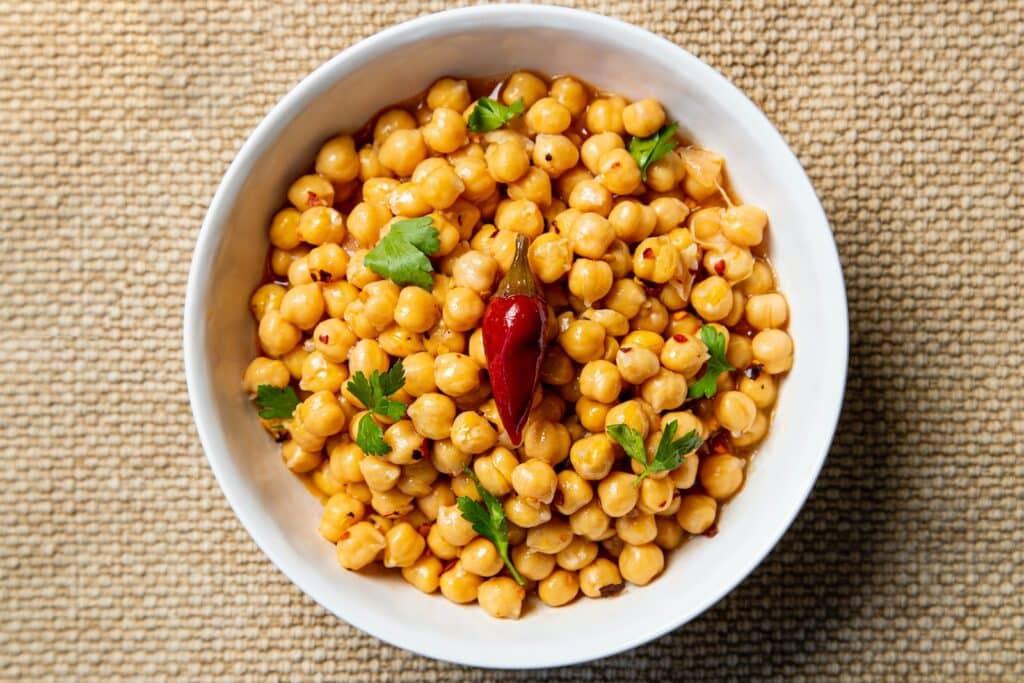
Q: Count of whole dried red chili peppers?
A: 1